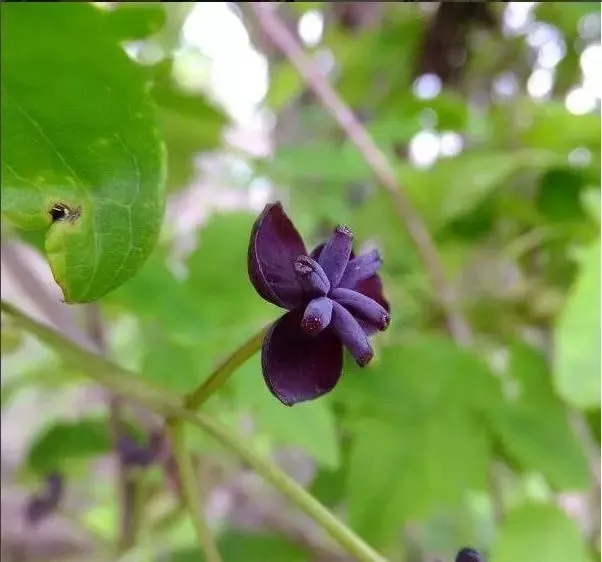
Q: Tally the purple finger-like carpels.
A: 6